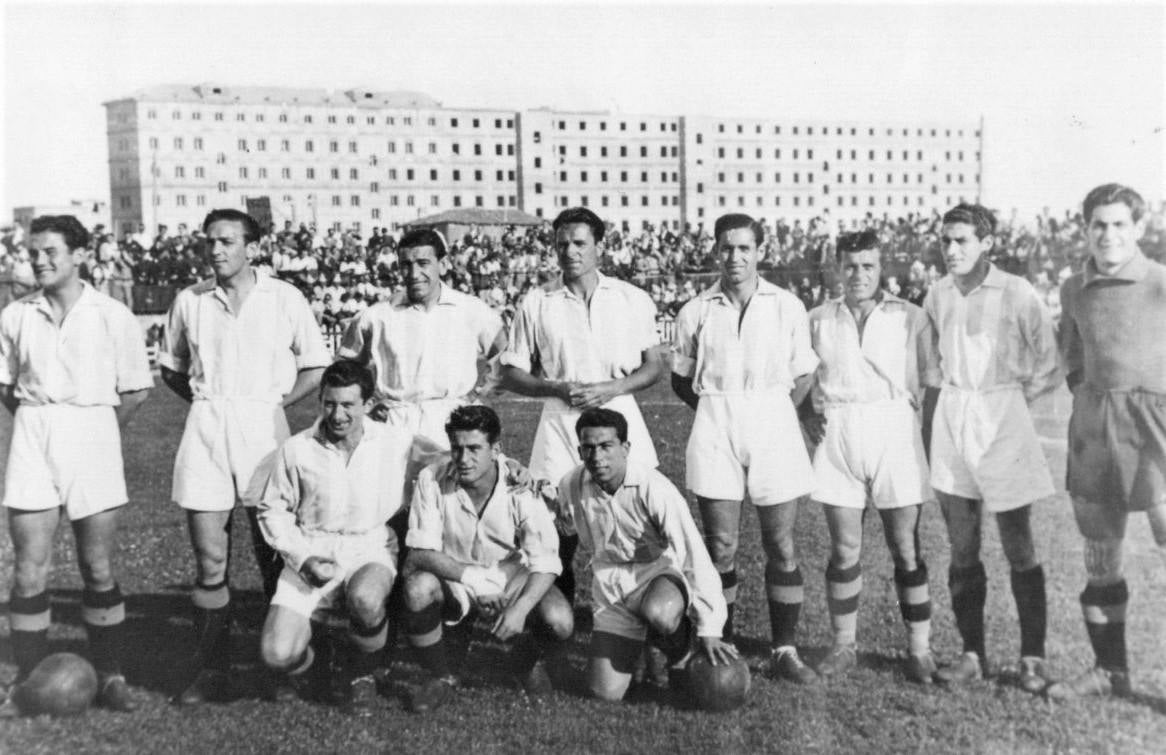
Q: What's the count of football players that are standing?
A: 8